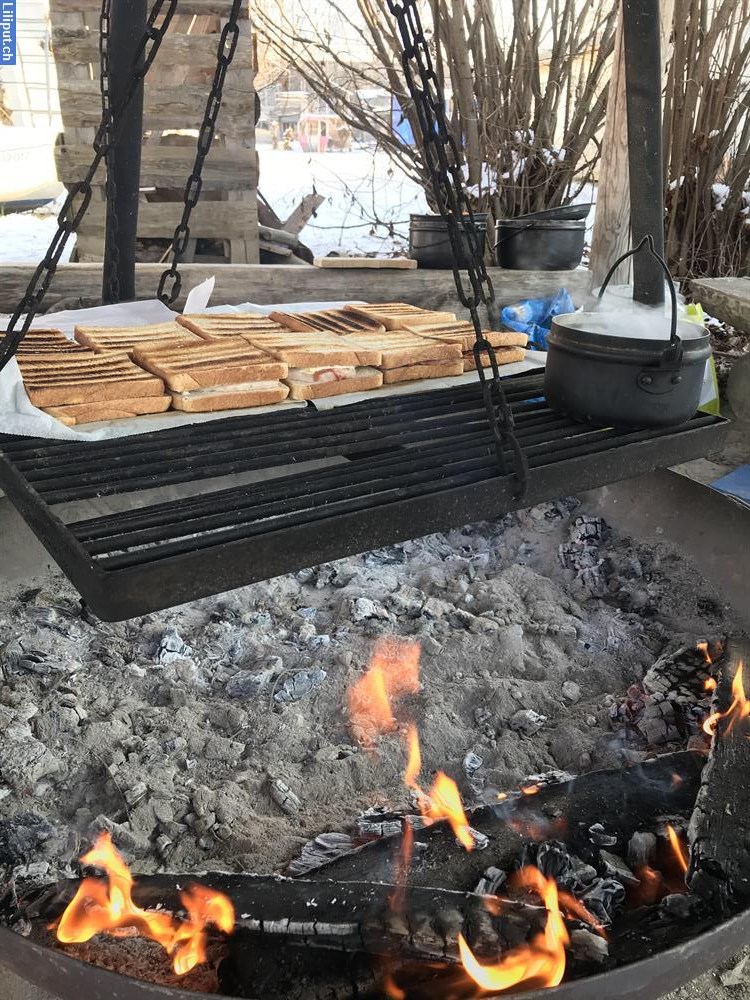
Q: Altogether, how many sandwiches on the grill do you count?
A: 10